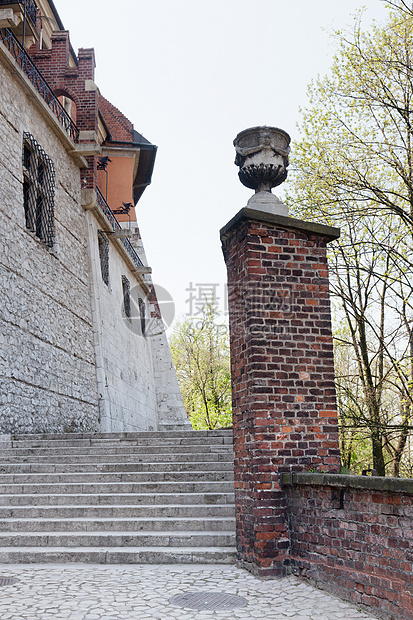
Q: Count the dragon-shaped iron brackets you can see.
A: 2